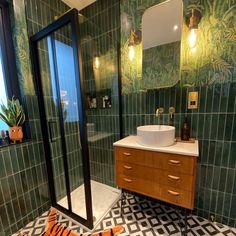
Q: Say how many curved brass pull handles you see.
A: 6